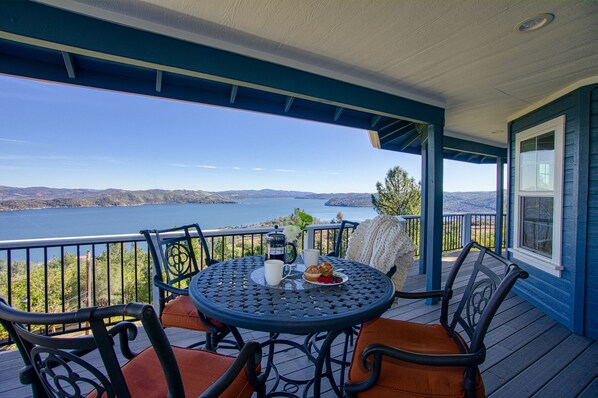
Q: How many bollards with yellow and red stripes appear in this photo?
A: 0